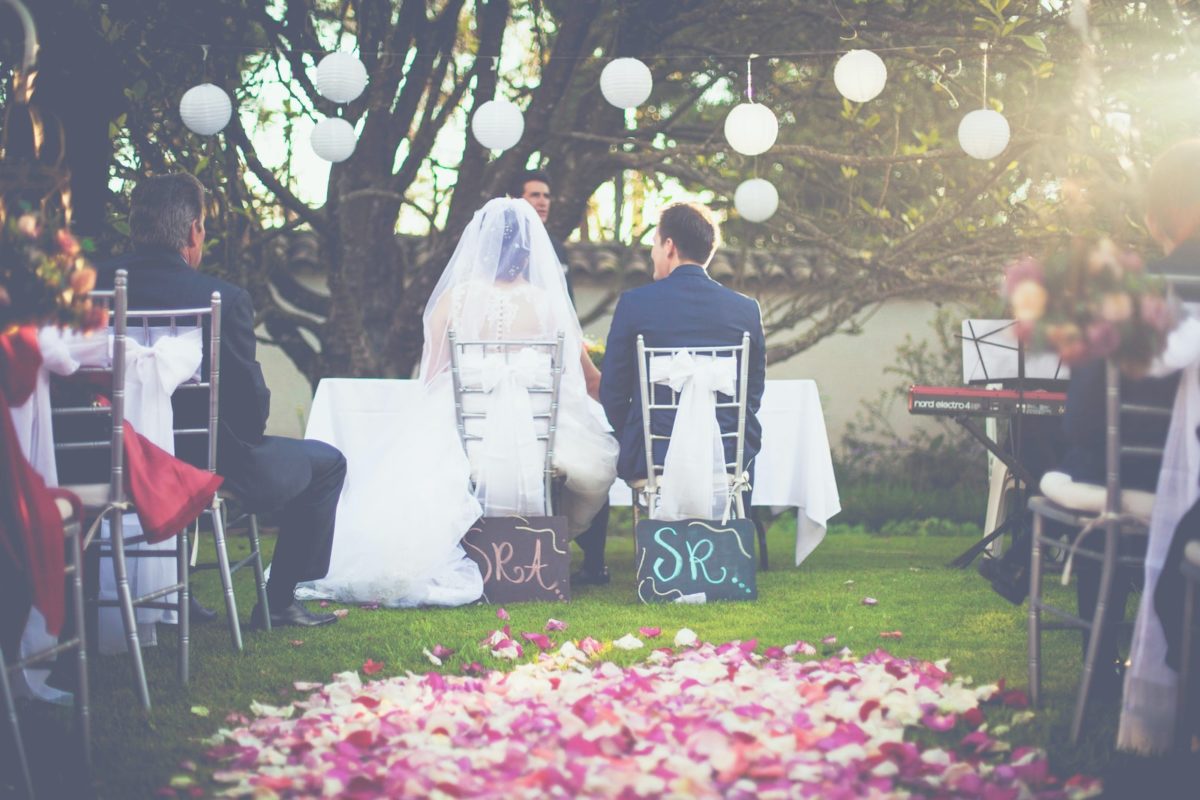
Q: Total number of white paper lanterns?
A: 9